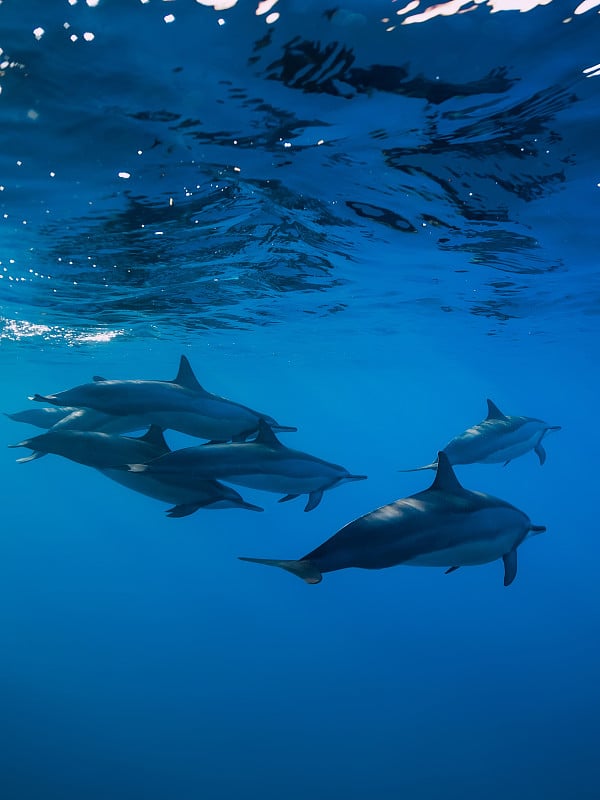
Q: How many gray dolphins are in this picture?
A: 6